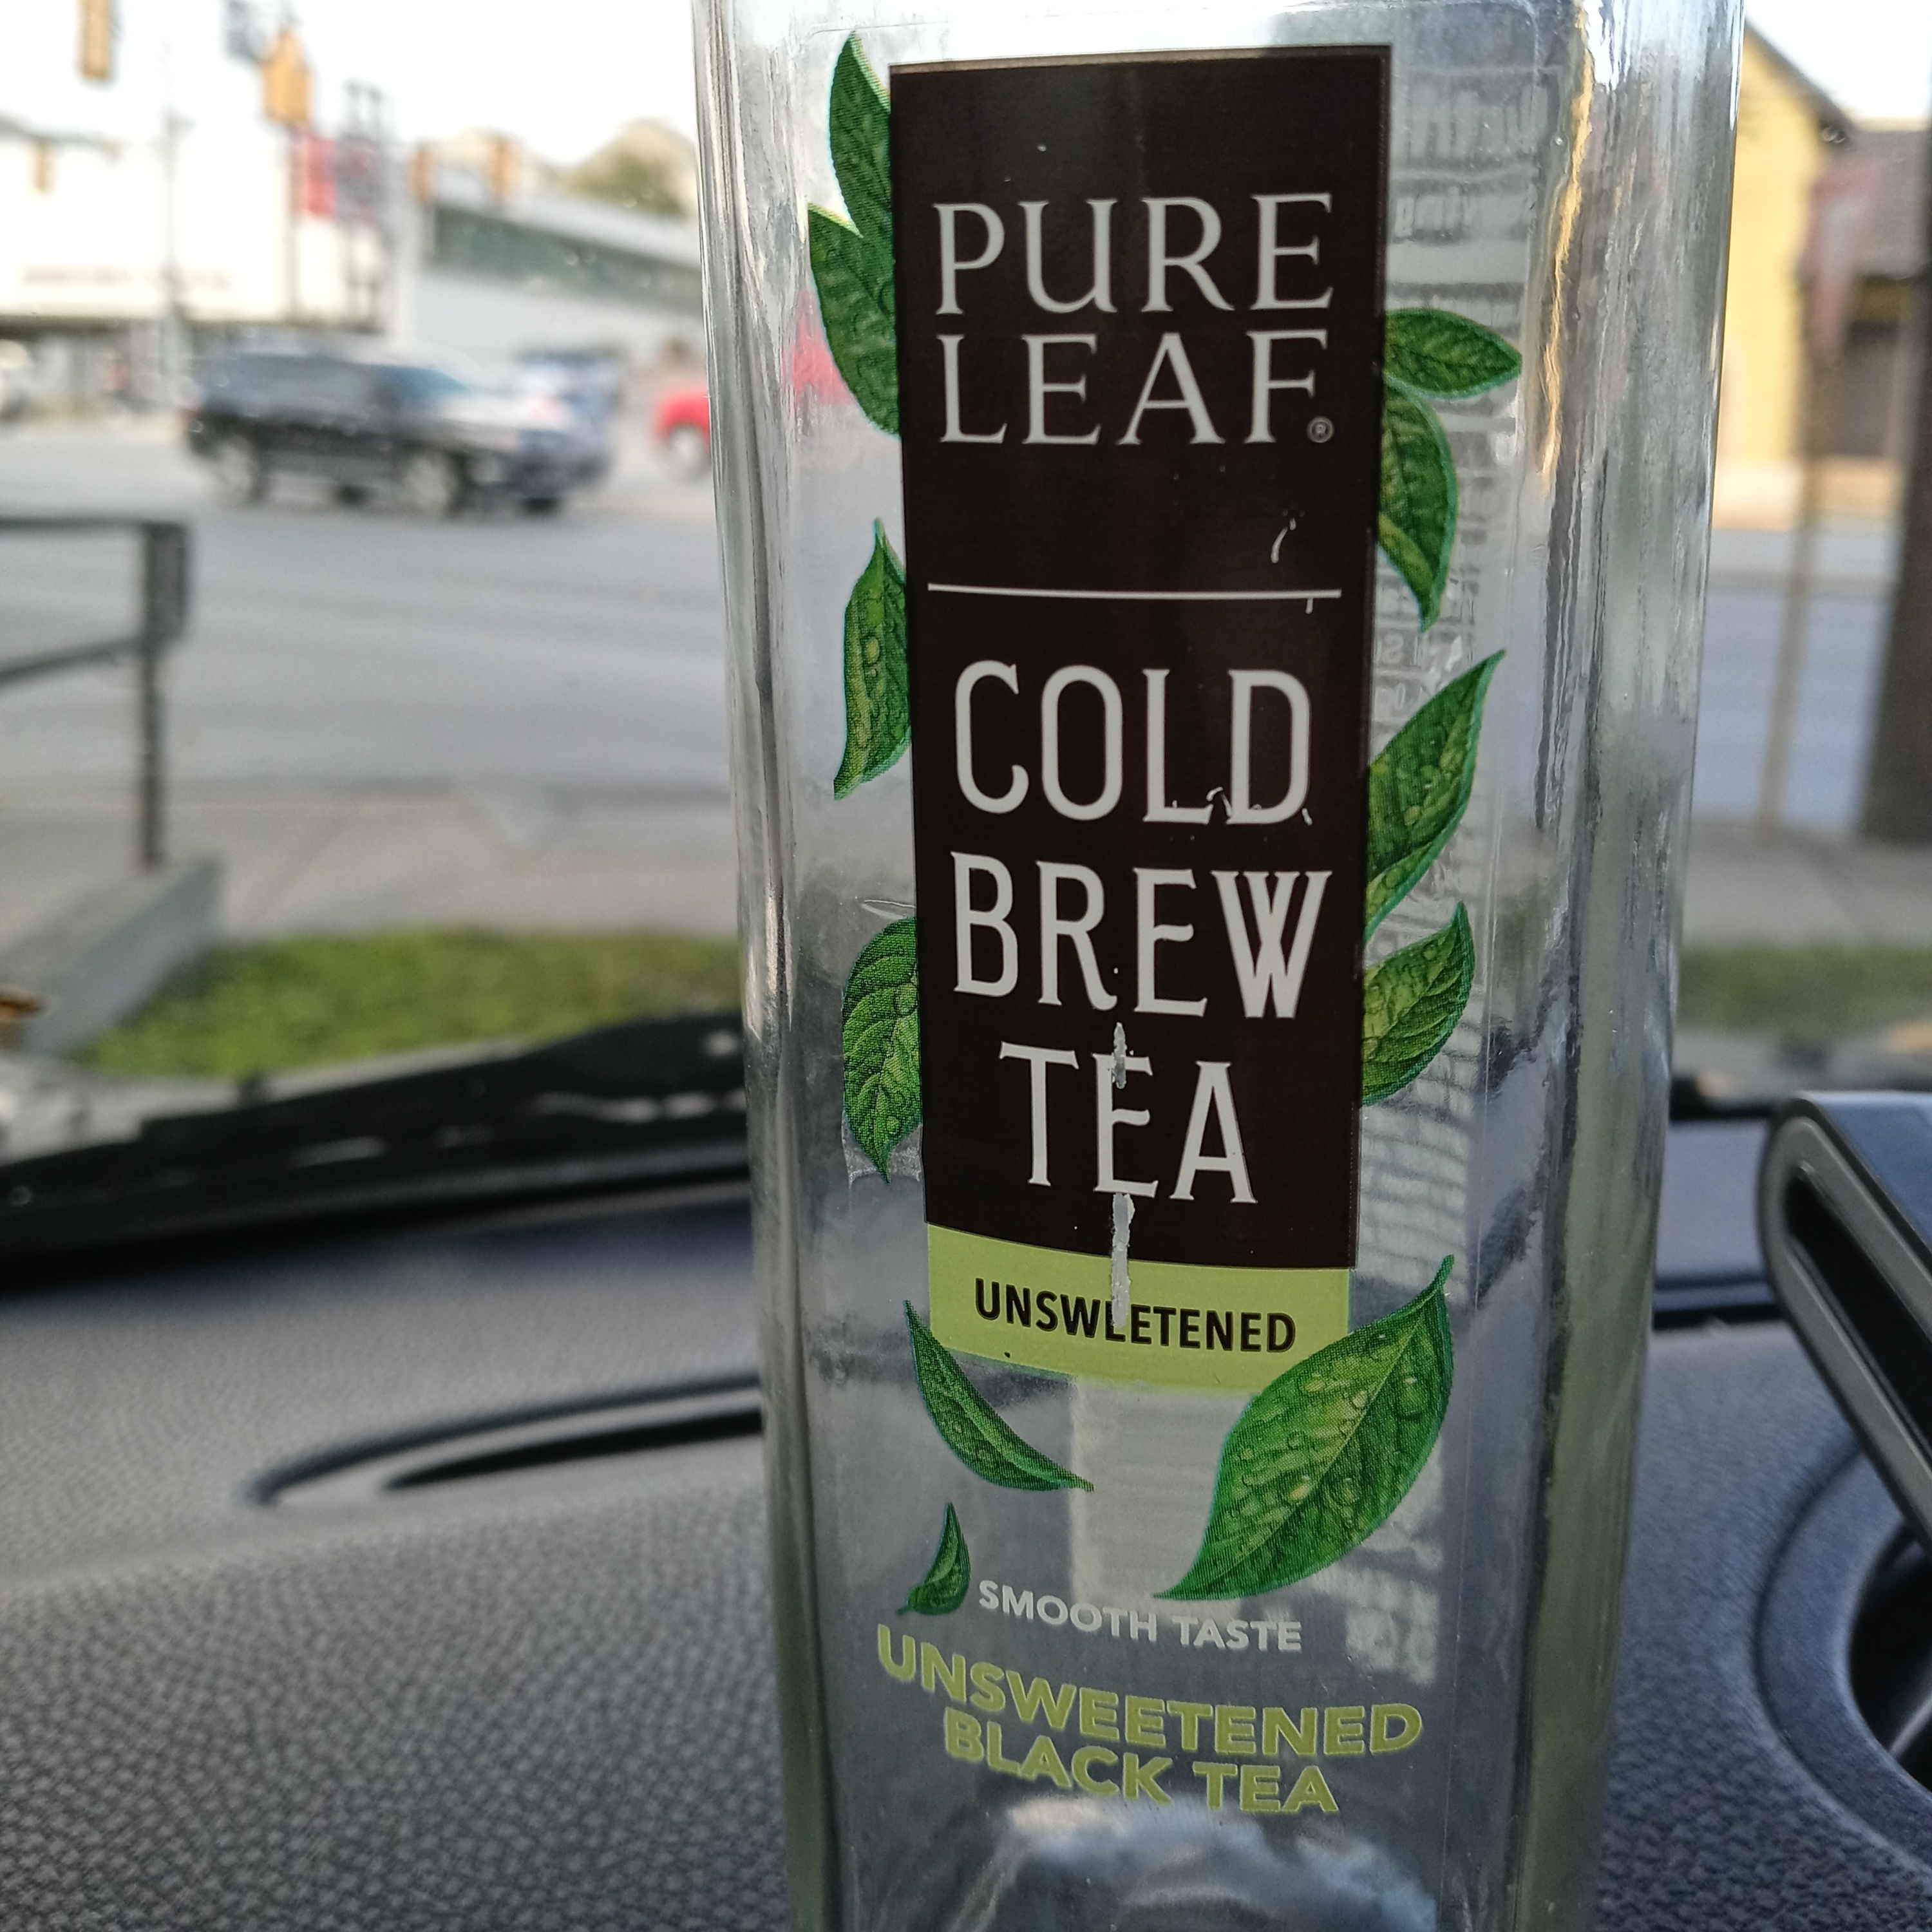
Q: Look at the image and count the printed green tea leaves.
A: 11